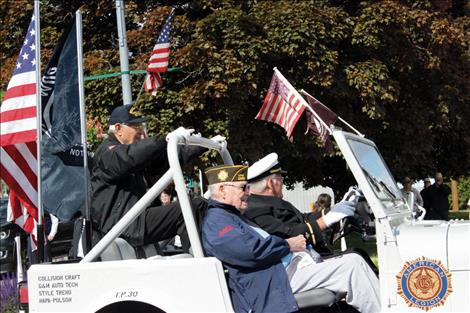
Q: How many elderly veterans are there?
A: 3